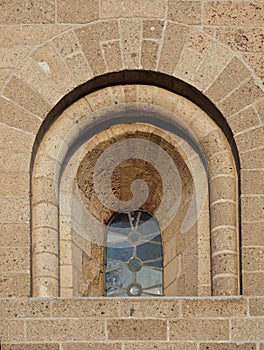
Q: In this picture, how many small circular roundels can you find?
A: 3